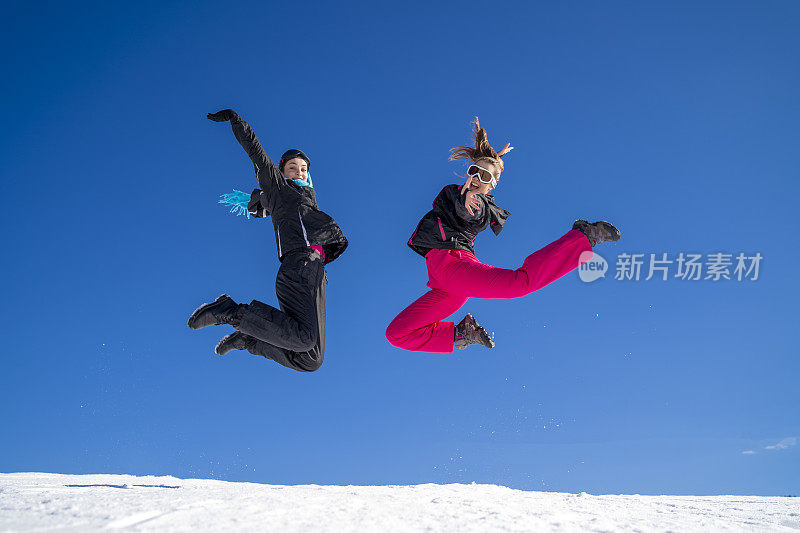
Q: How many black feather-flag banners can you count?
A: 0